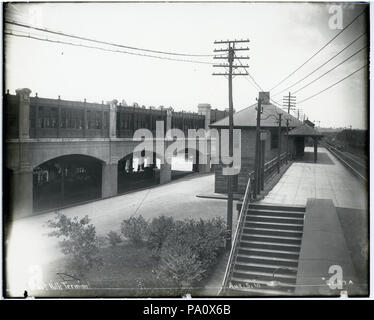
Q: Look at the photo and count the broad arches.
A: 3